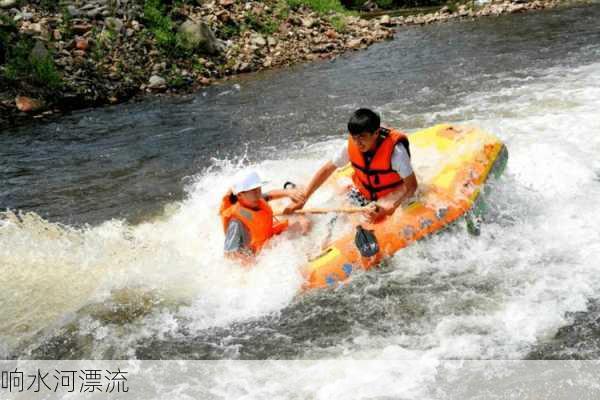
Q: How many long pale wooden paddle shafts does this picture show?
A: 1